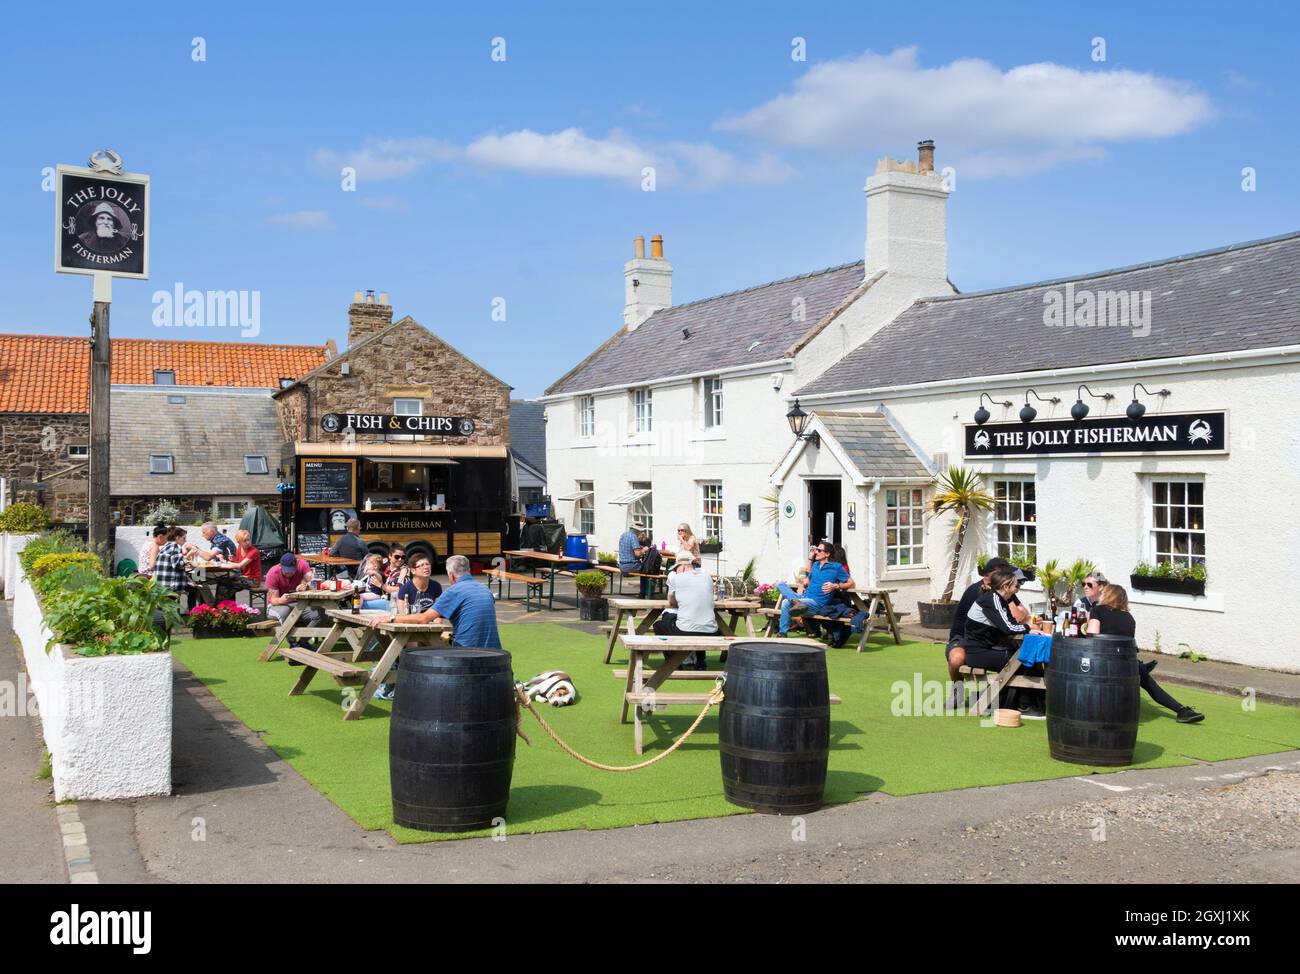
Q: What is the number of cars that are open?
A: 1